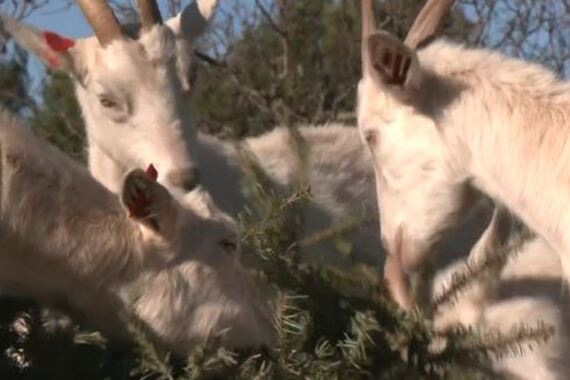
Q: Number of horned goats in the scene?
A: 2